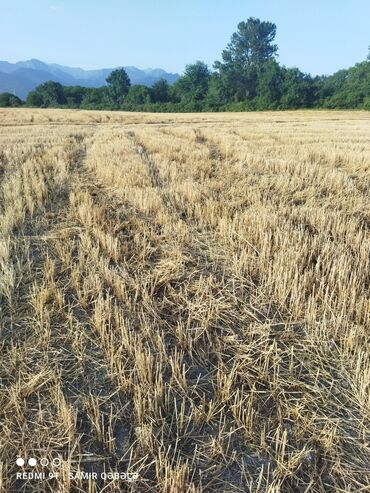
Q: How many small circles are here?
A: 4